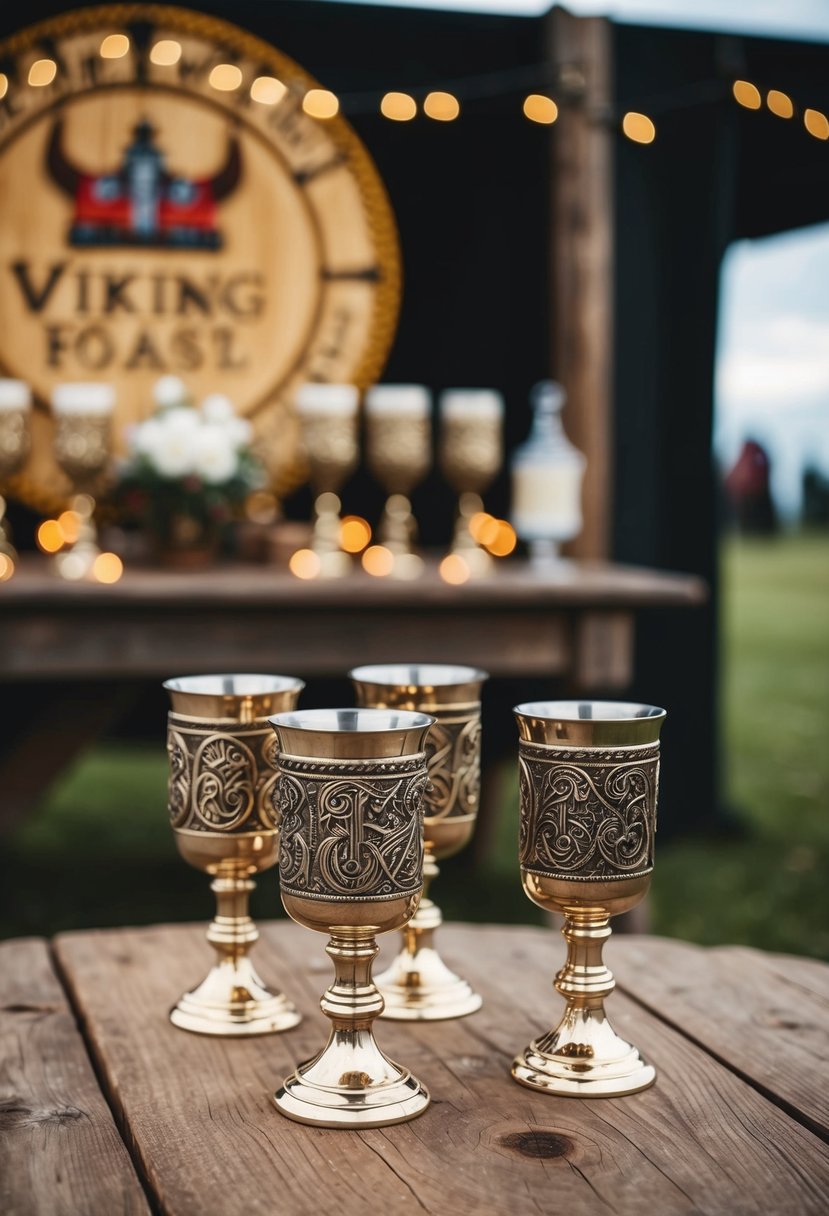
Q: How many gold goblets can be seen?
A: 9